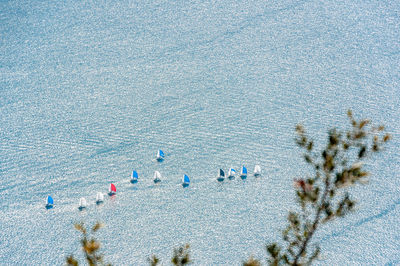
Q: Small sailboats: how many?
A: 12